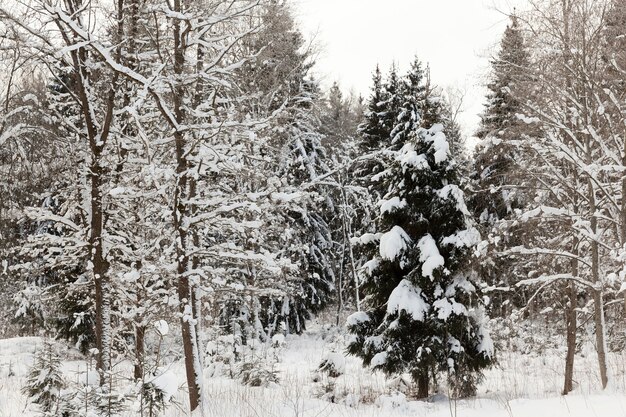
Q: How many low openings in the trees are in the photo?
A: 1